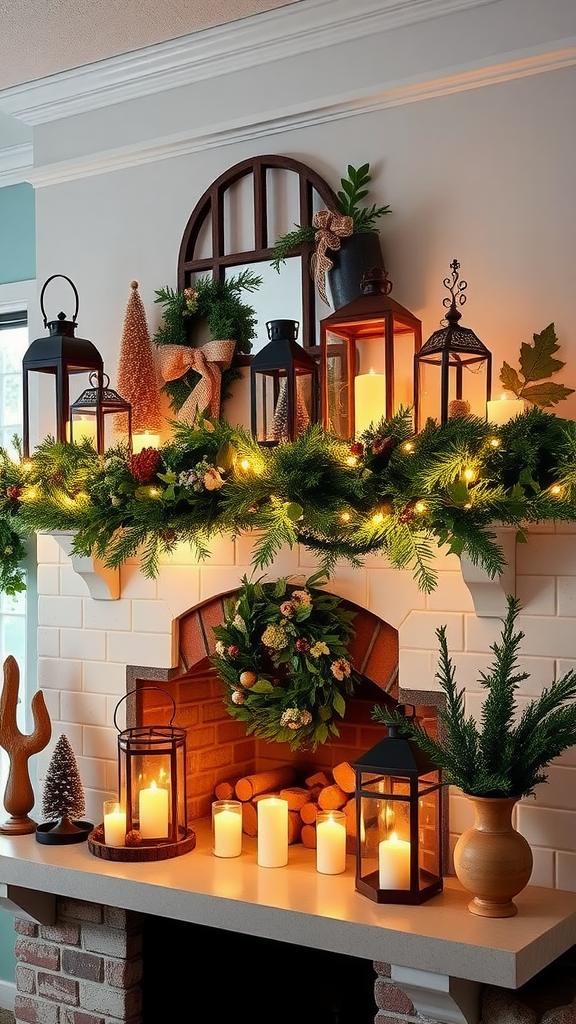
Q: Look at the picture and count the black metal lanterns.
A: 6